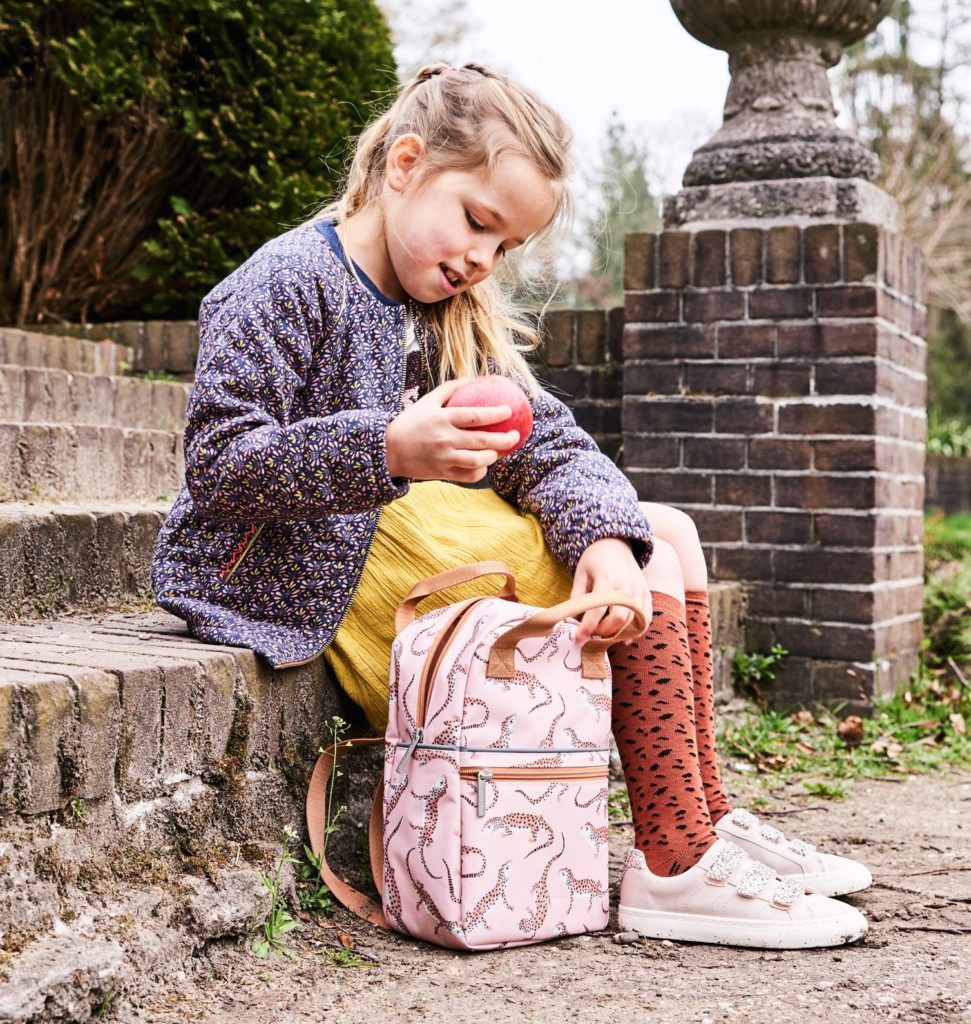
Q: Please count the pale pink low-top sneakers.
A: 2